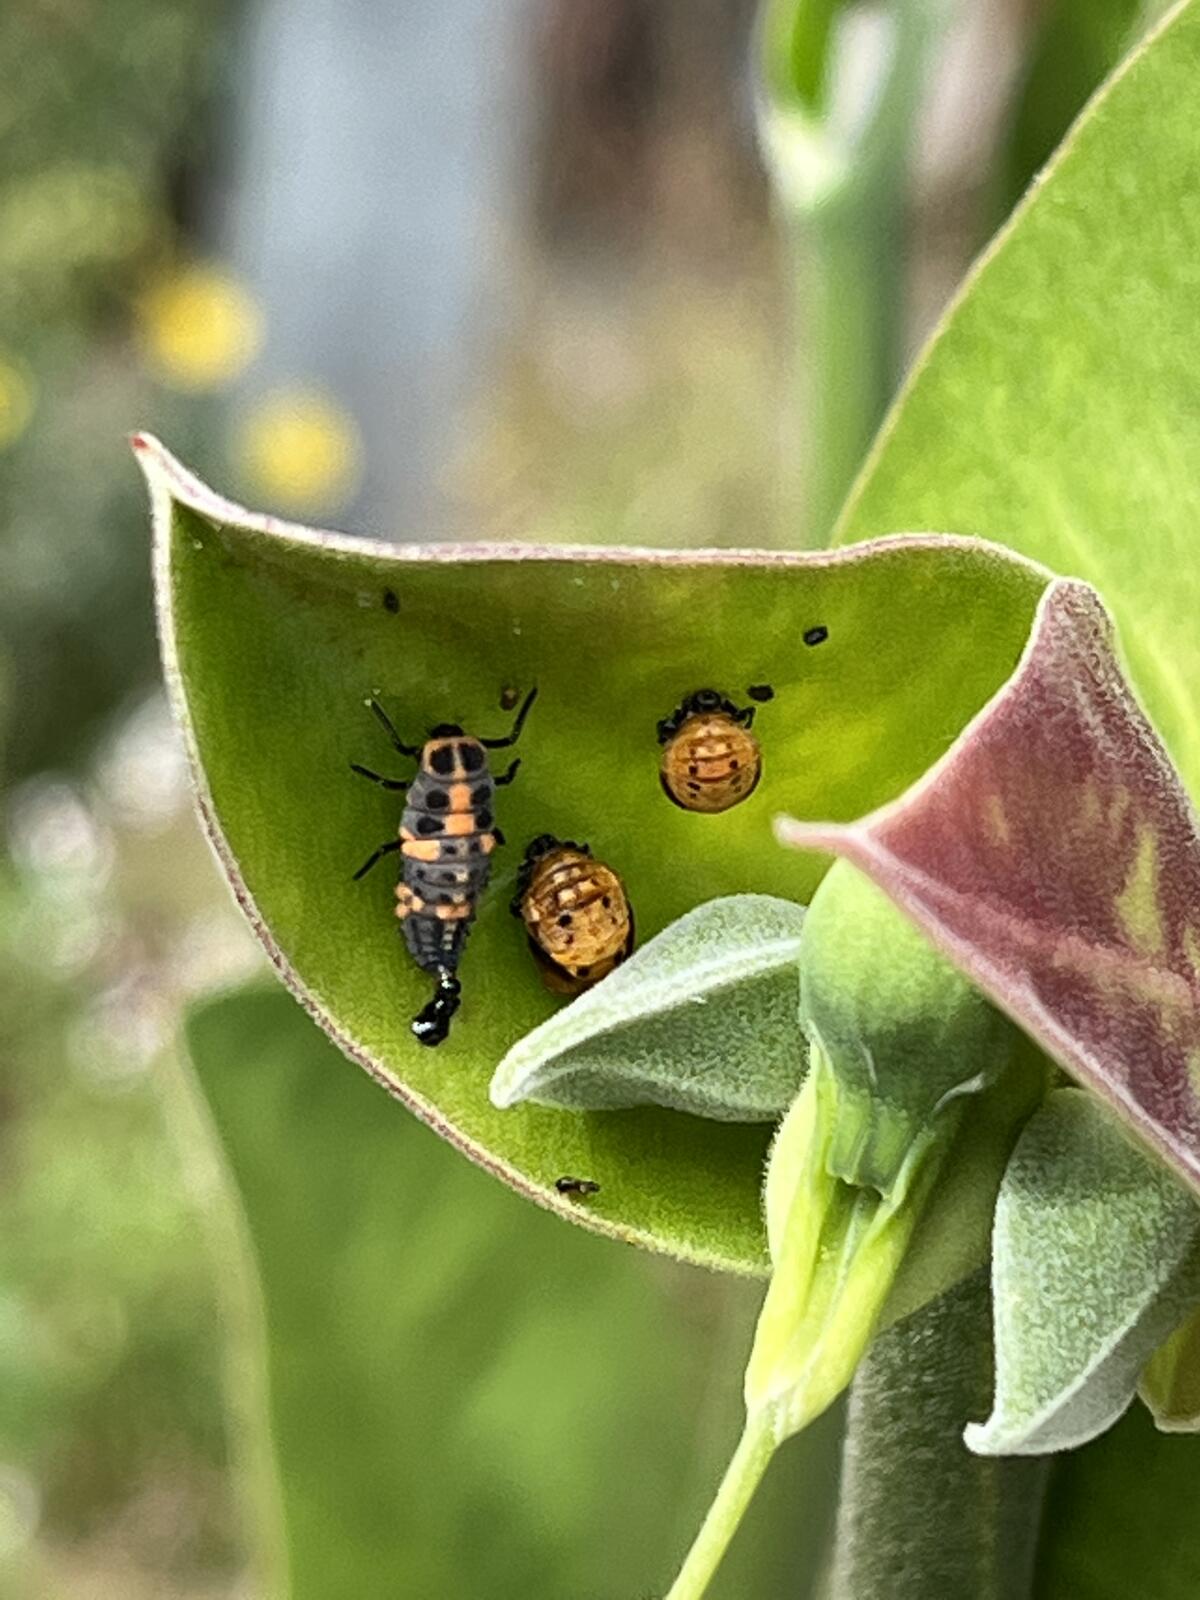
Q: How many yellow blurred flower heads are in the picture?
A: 3